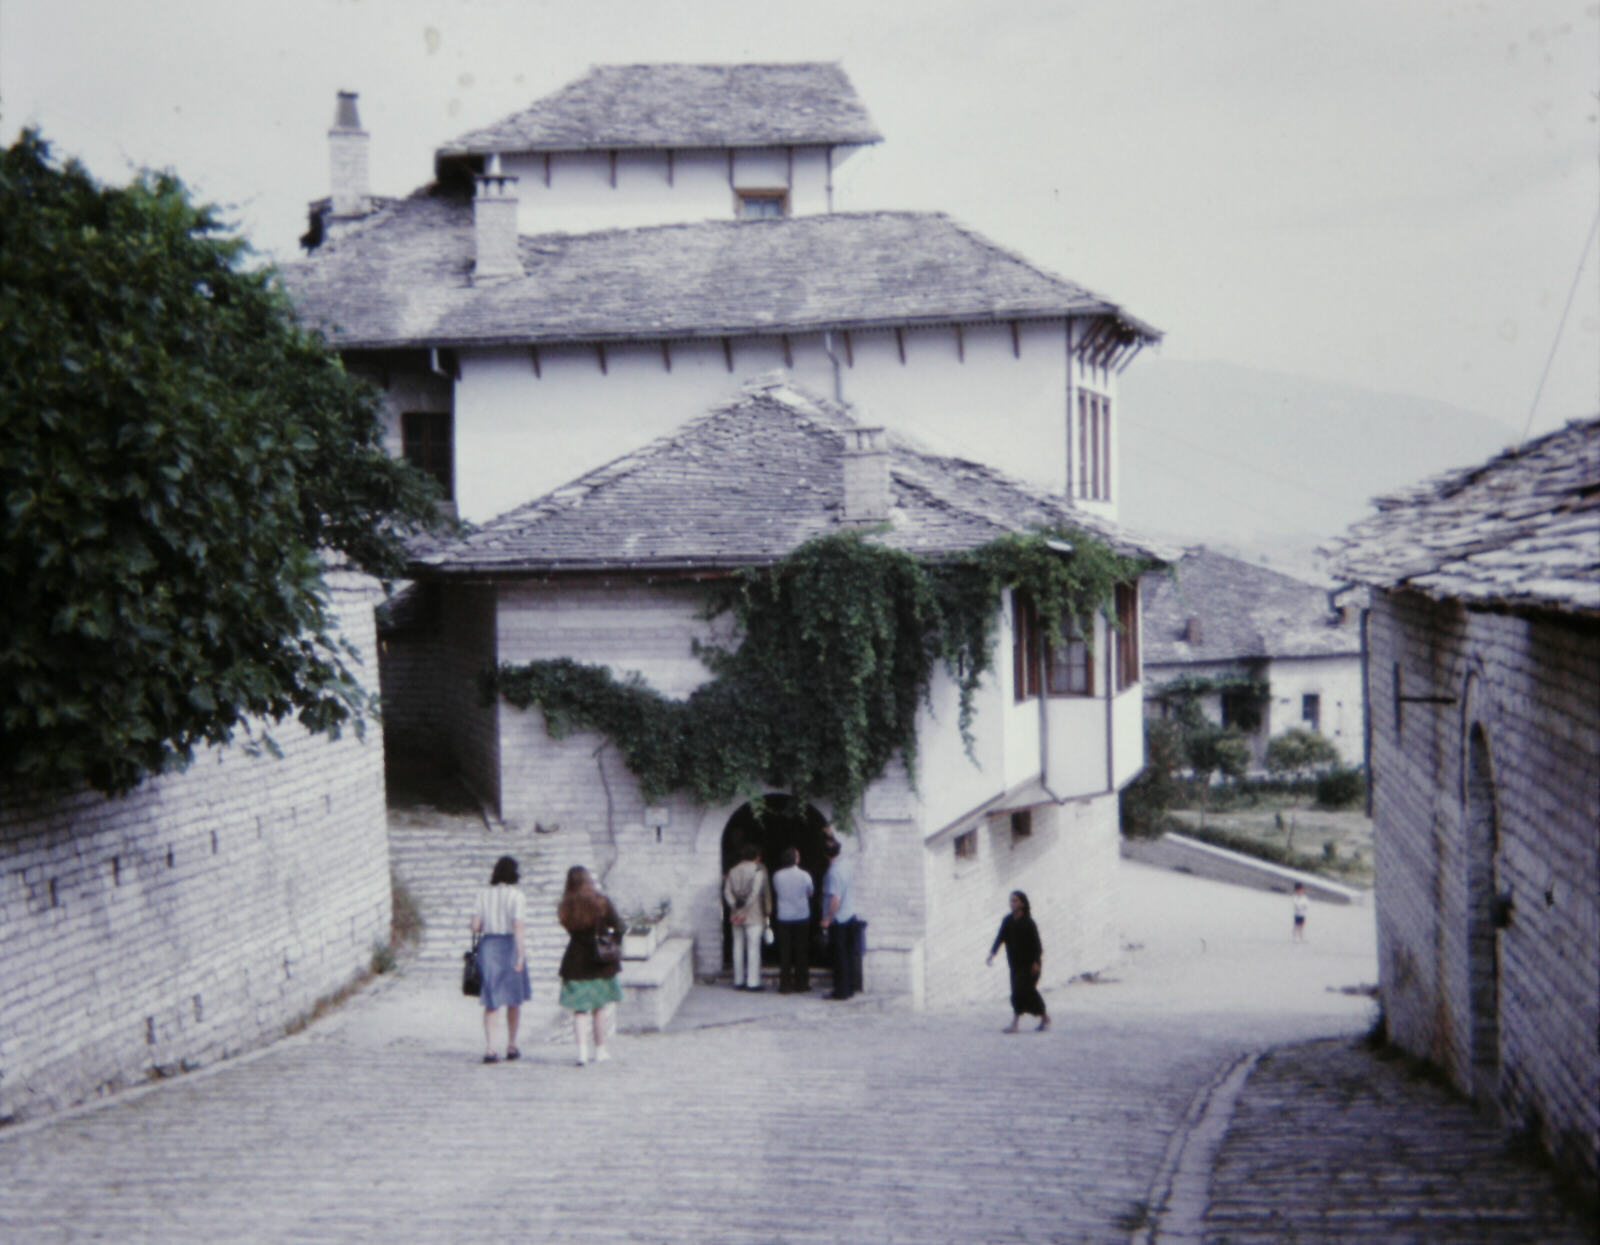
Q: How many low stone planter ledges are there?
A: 1